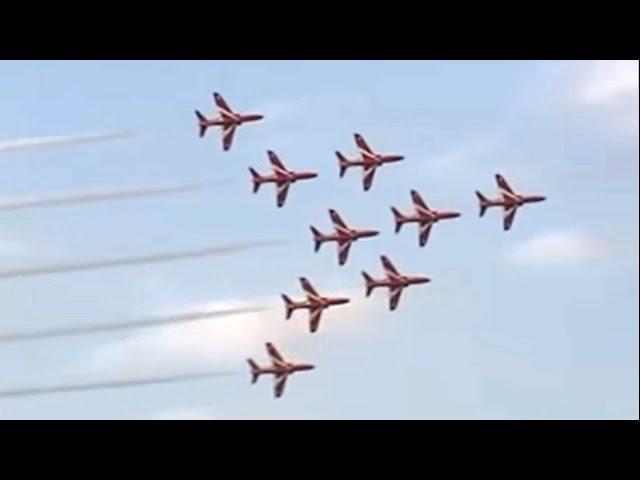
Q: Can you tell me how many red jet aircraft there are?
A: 9